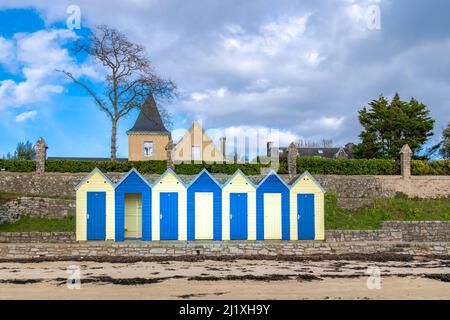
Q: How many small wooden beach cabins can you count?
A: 7